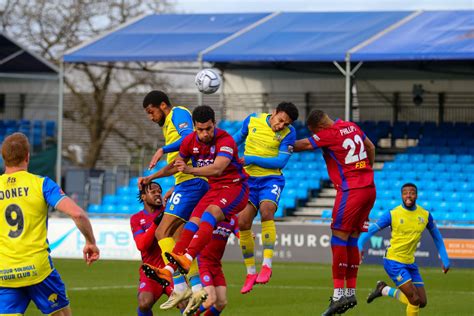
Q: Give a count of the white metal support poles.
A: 3